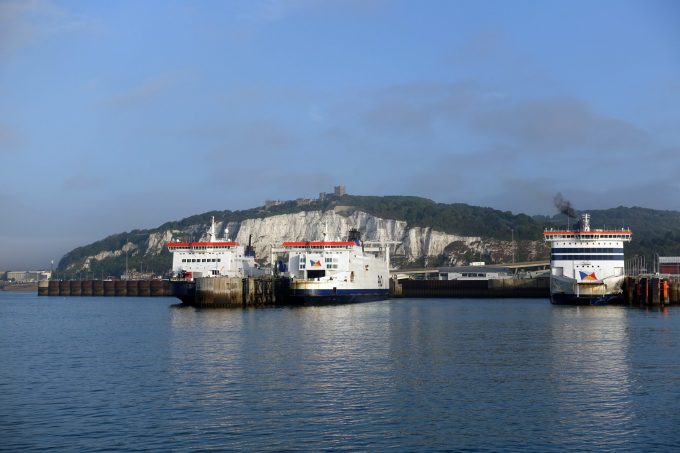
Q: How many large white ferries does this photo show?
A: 3